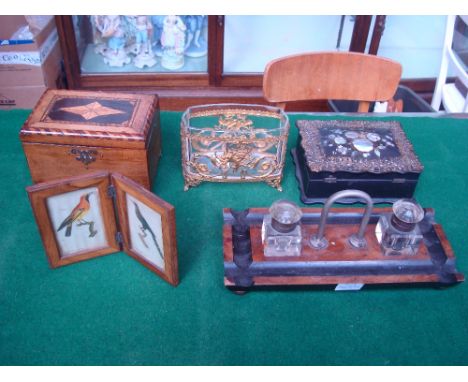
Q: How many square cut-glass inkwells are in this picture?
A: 2